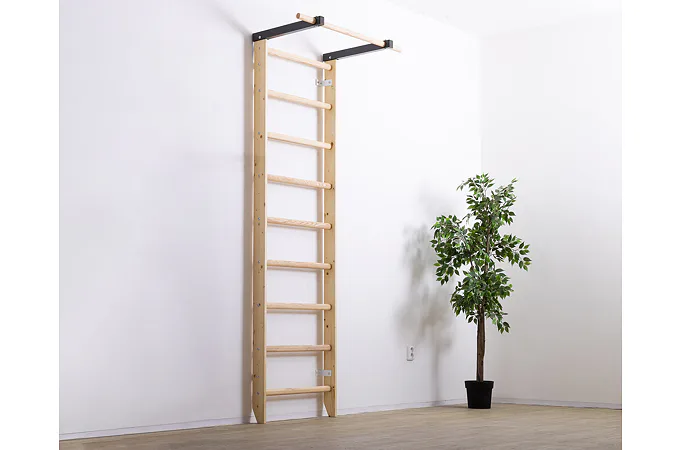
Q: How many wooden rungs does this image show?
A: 9